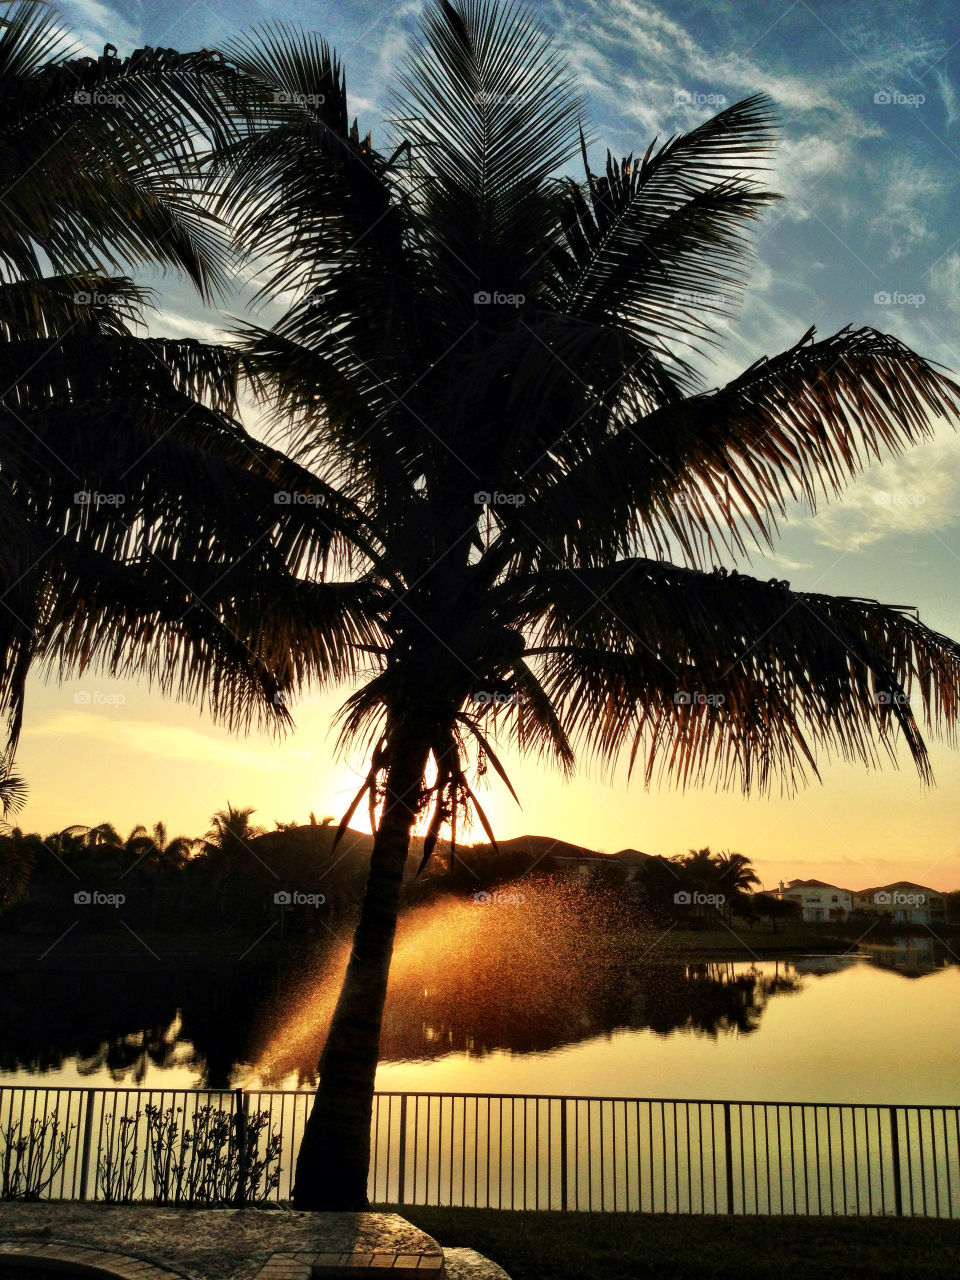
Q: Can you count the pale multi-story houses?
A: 2